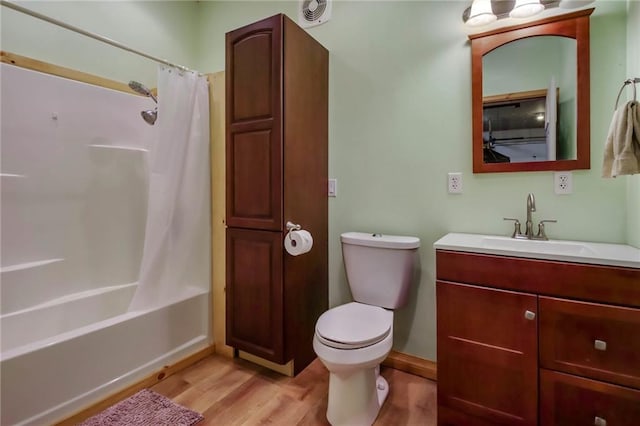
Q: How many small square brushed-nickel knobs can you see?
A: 3